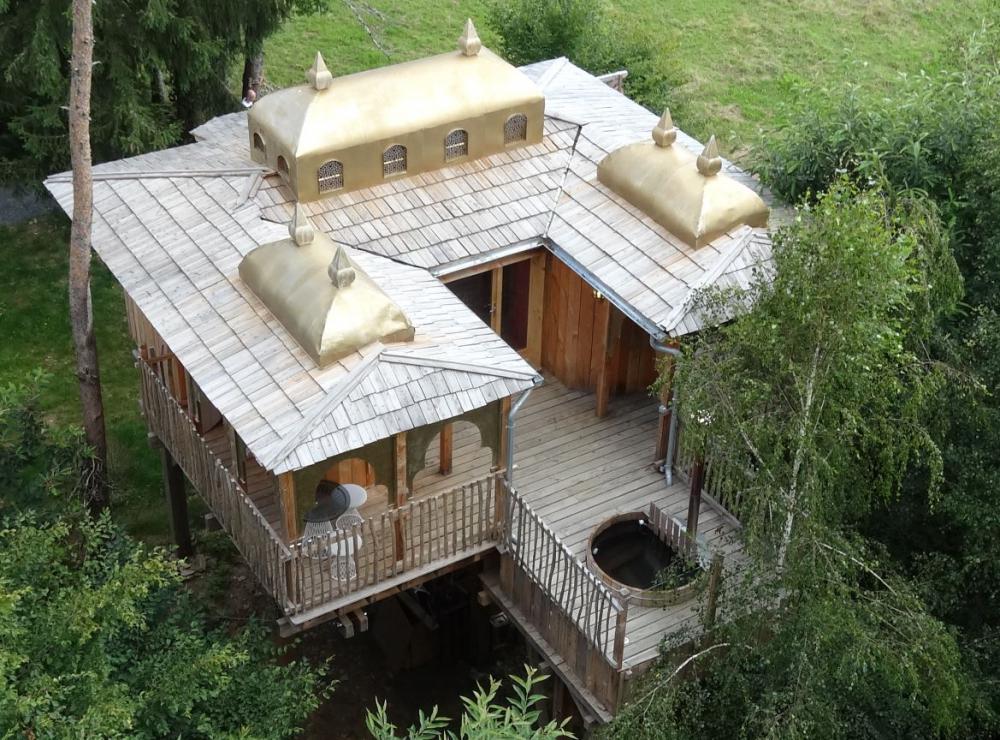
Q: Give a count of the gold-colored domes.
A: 3